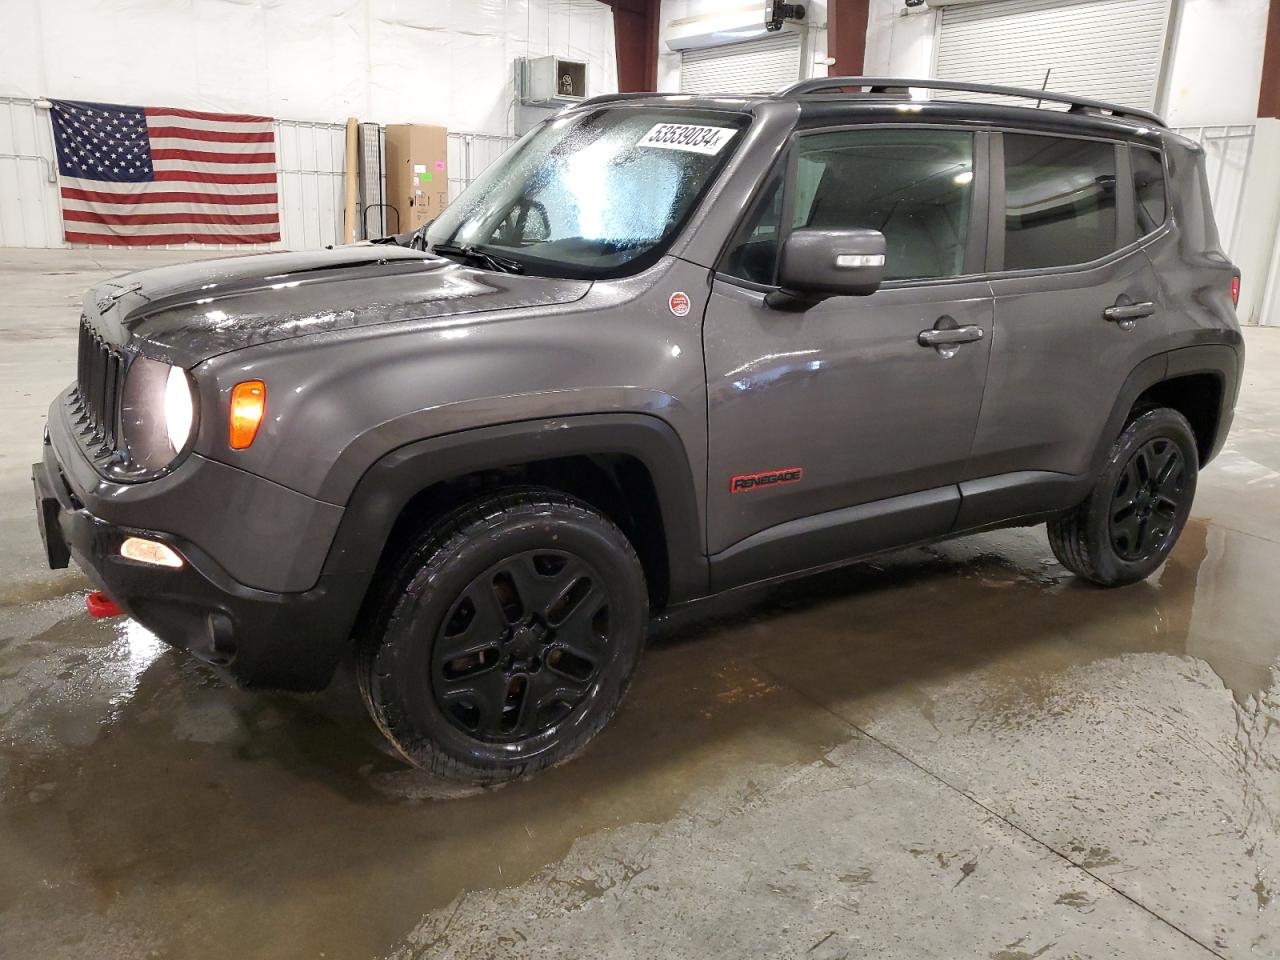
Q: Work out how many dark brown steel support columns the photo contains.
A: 3